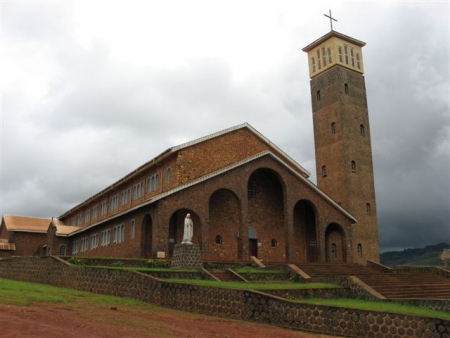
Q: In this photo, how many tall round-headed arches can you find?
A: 6